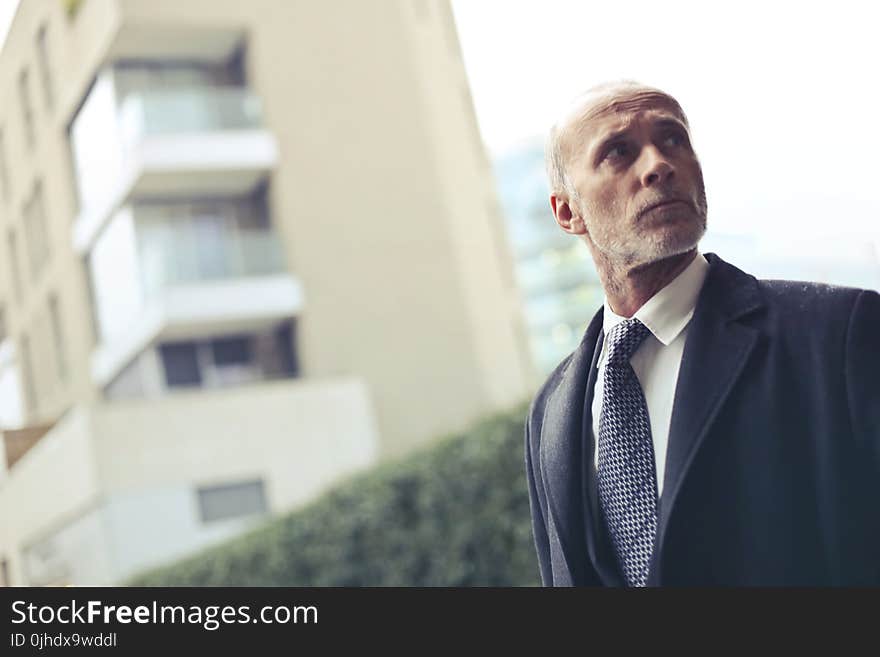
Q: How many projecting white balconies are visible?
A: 2